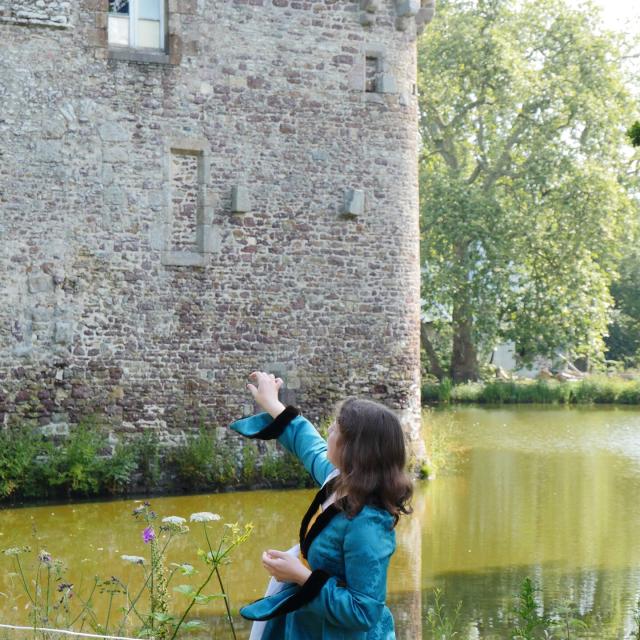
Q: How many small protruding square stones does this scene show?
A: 2